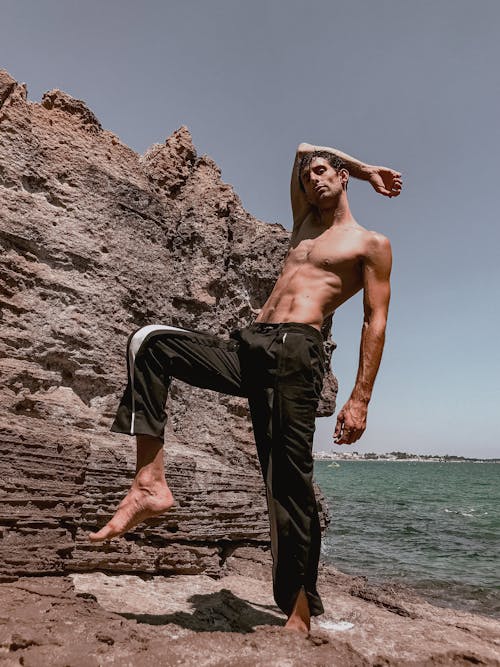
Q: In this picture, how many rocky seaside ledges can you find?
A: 1